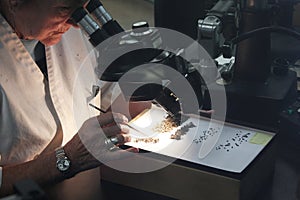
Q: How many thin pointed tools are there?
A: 1